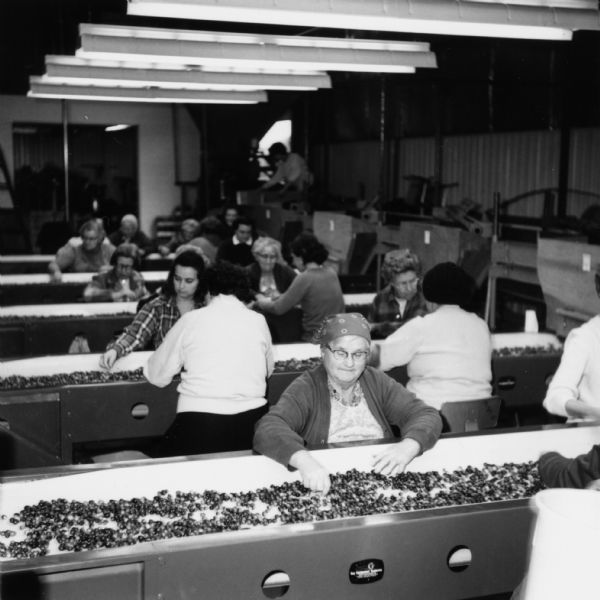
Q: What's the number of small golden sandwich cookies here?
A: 0